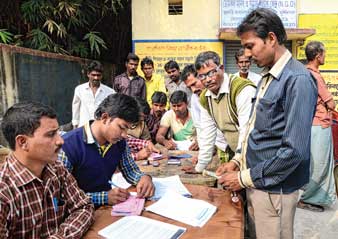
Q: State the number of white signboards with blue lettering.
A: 1